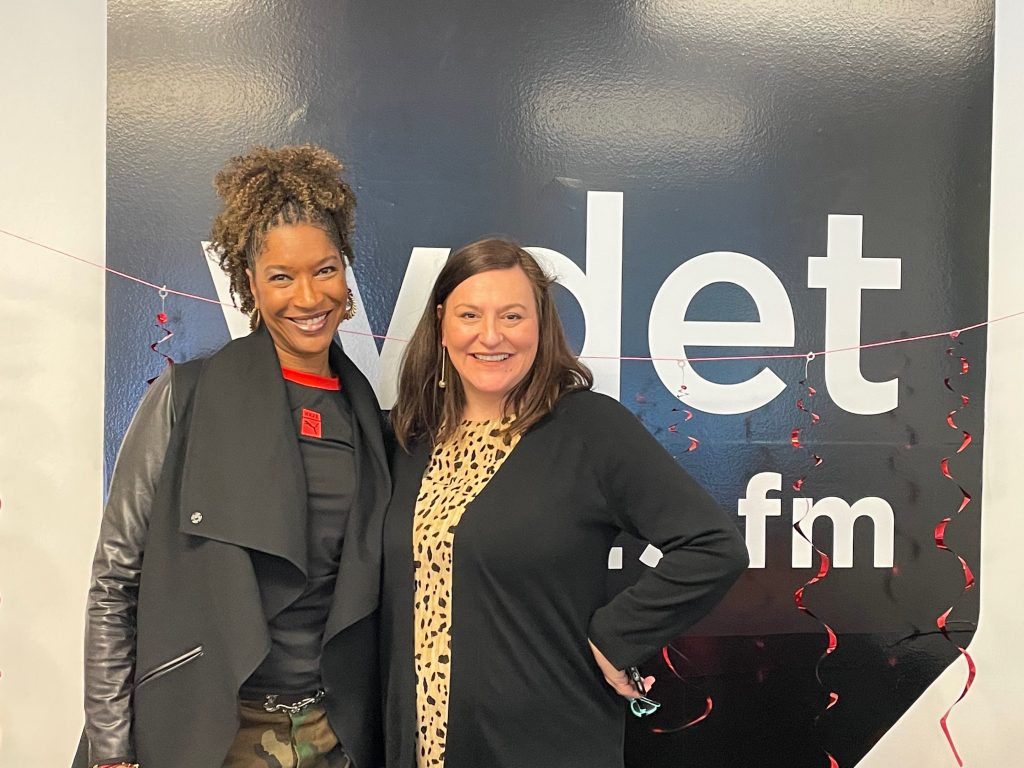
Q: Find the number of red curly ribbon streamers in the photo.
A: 4